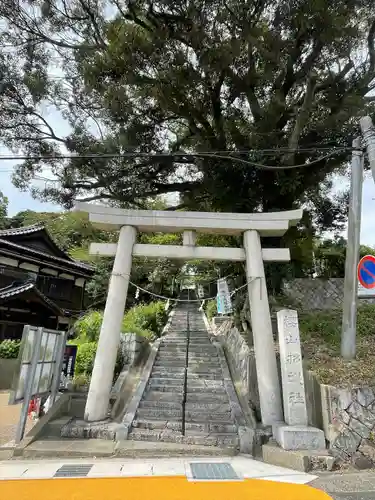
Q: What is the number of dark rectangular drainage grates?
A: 2